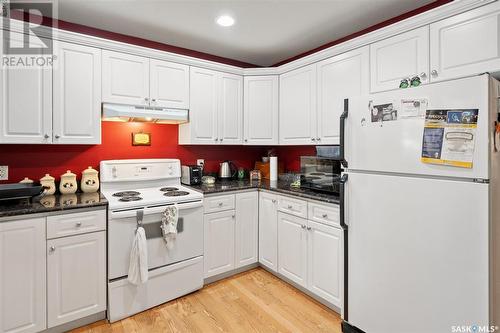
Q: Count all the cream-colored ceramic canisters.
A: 4